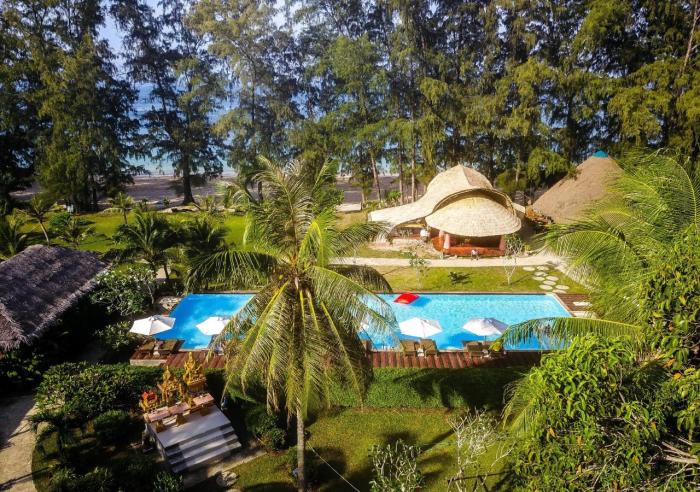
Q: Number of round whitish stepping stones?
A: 9